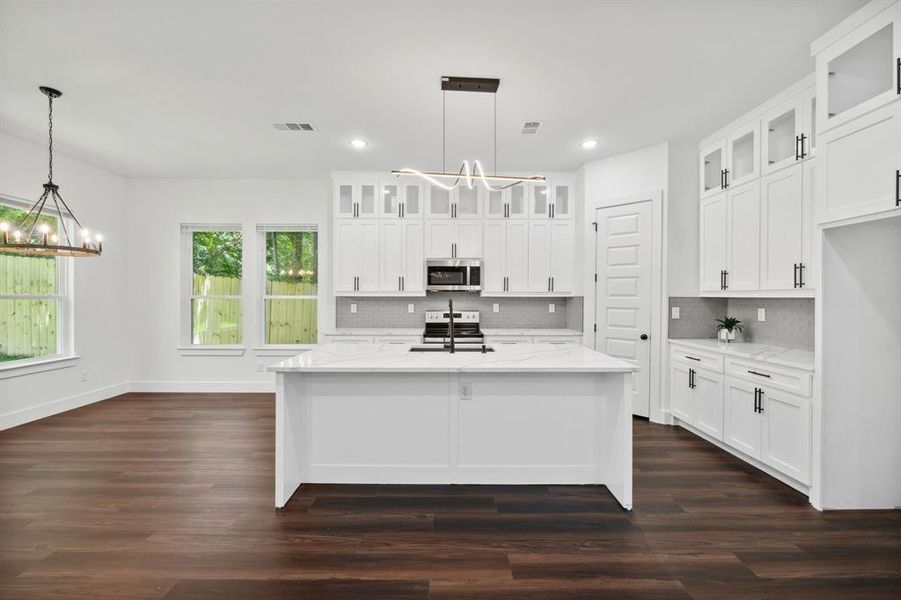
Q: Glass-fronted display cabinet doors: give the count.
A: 15